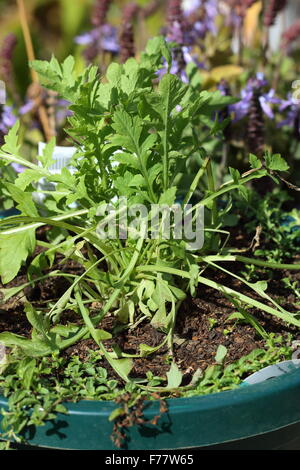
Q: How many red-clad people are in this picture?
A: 0